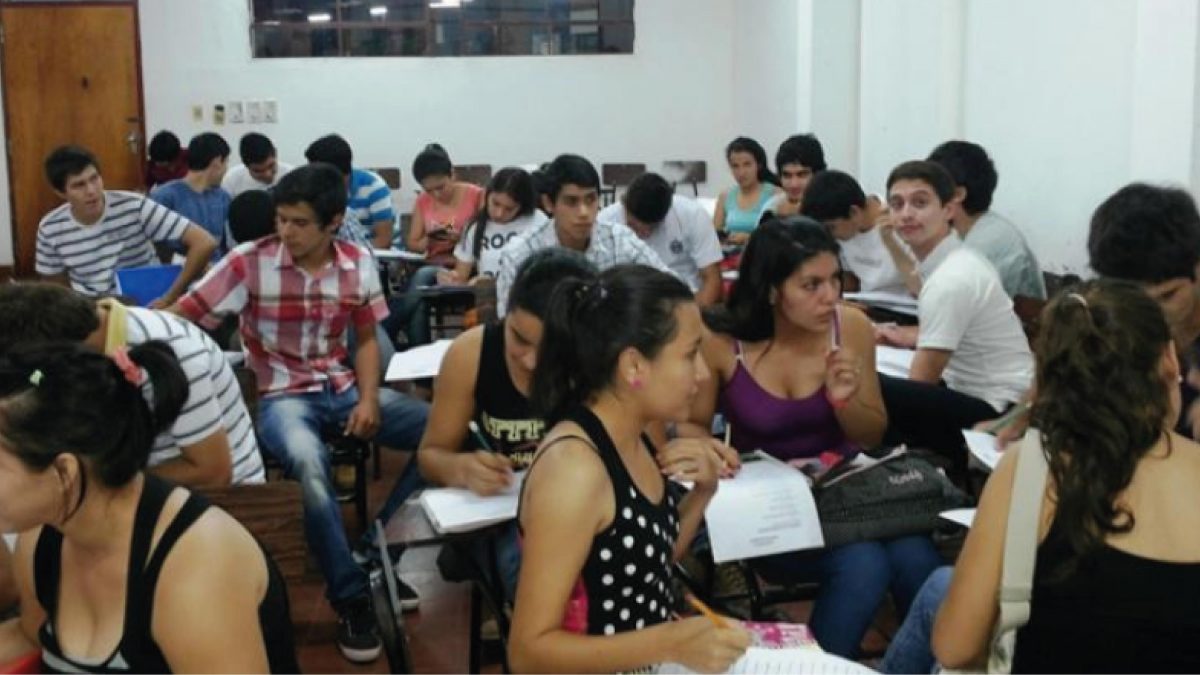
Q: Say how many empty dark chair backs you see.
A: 4